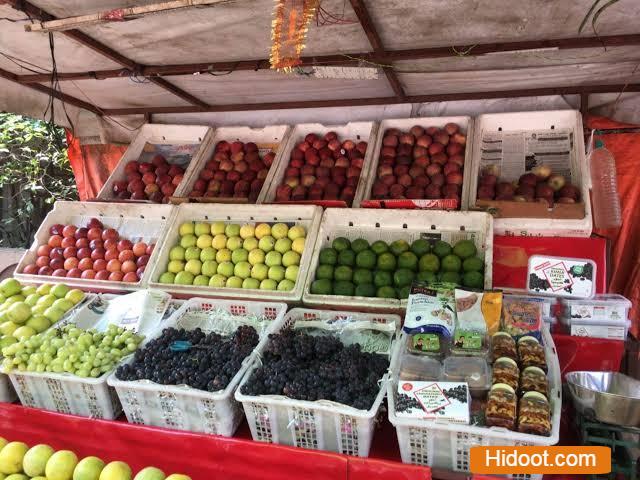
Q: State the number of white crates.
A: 12